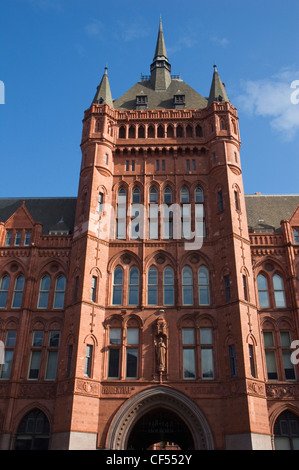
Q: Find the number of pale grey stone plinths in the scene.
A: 2